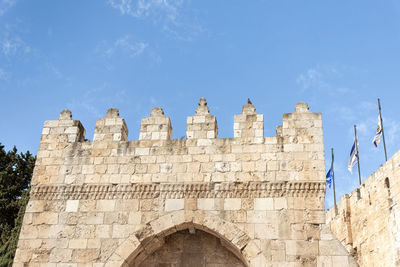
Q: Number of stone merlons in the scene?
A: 6